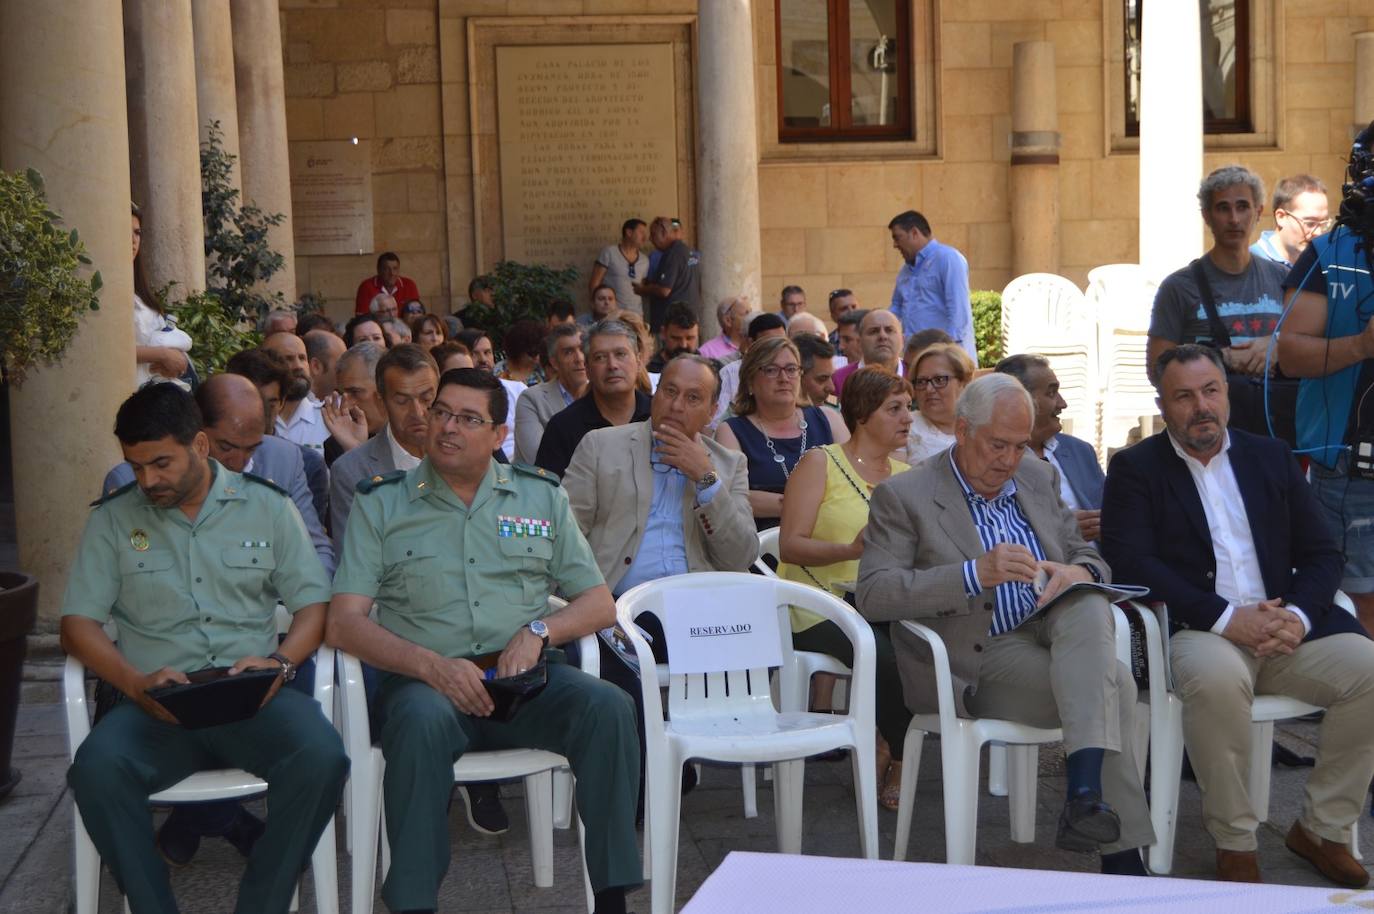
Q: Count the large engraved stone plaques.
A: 1